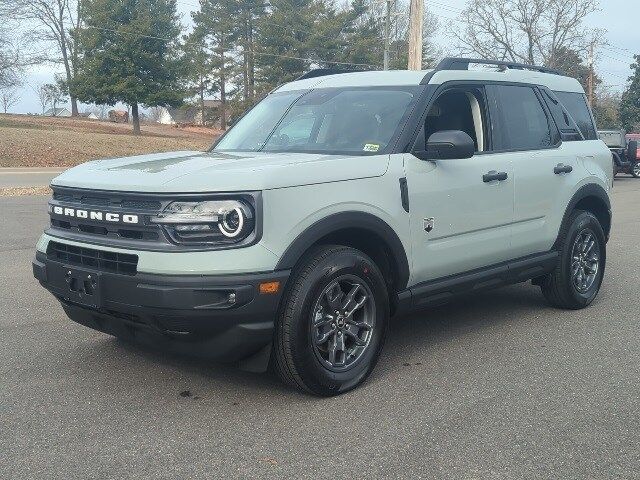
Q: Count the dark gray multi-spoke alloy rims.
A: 2